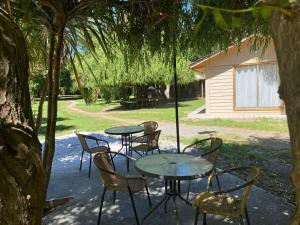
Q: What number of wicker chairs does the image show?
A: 6